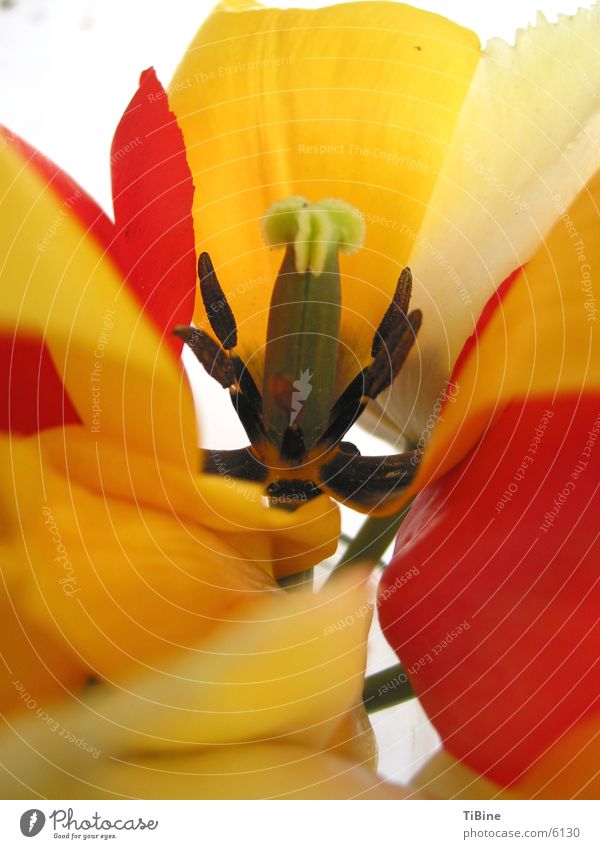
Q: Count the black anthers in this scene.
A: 4